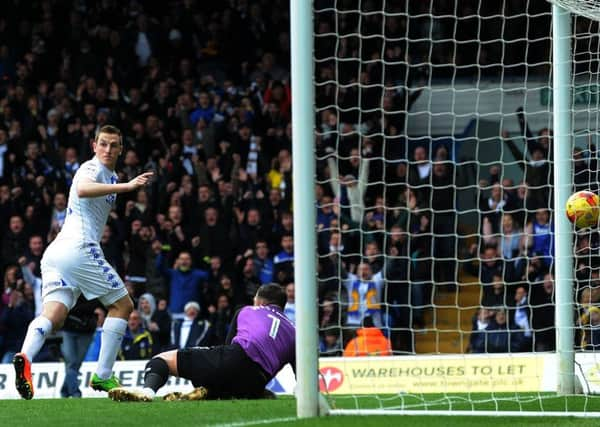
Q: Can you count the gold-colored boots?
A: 2